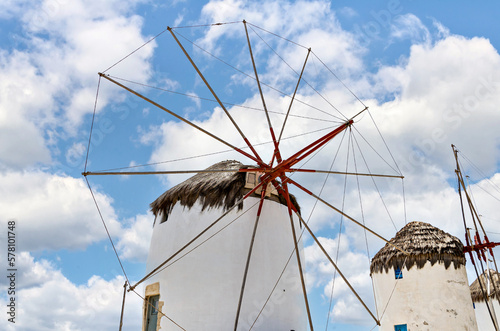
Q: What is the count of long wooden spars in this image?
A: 12